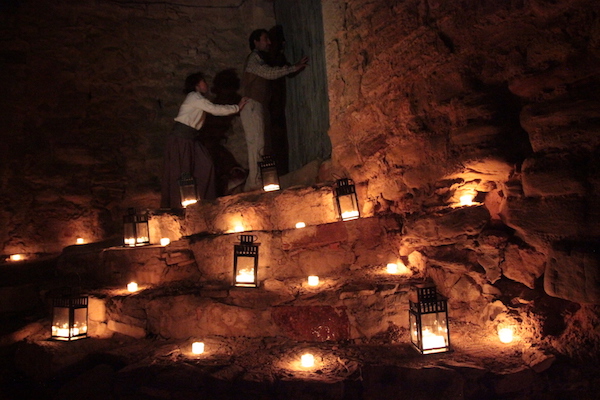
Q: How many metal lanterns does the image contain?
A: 7